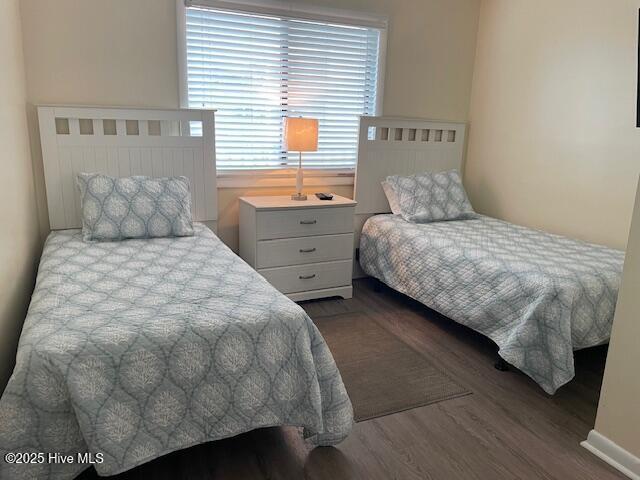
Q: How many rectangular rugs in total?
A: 1